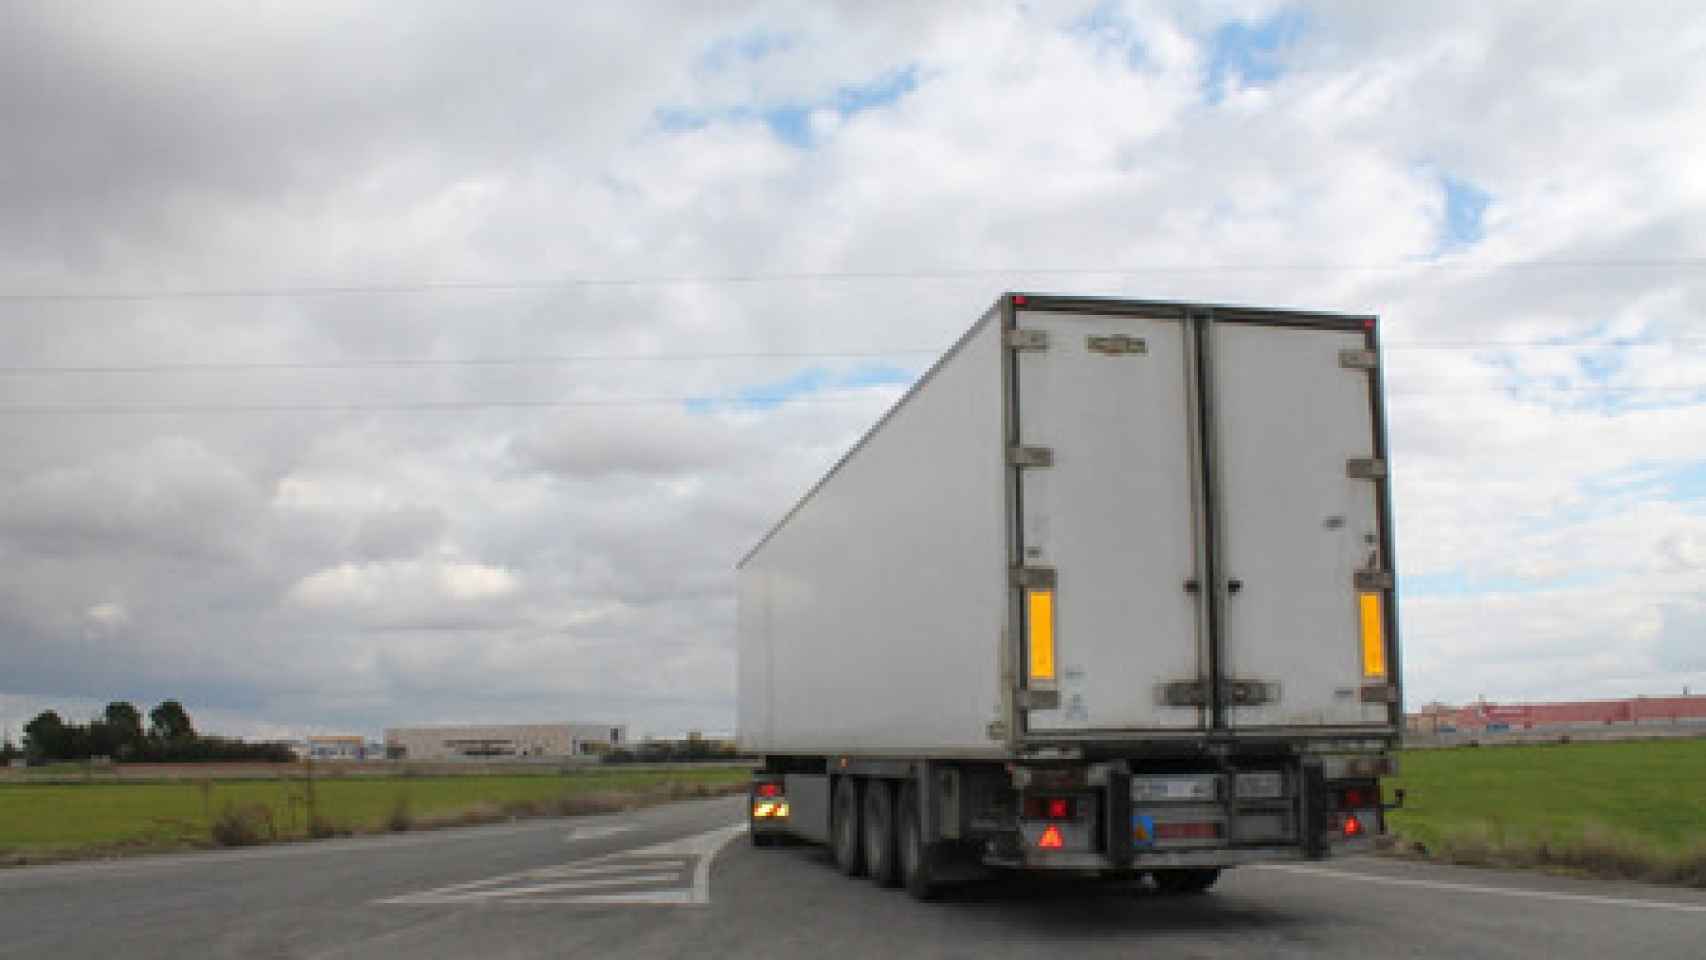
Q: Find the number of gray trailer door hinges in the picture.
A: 8